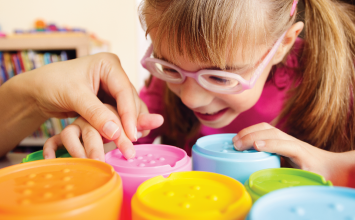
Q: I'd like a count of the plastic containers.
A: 7